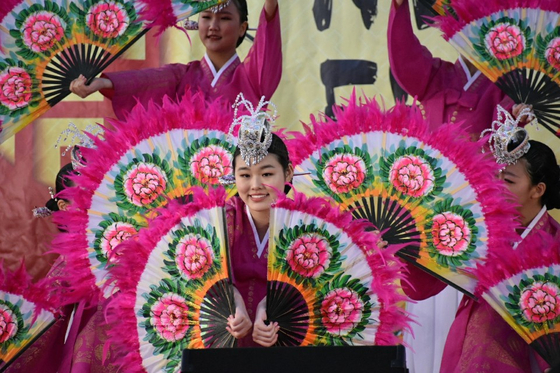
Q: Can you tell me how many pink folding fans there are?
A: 10